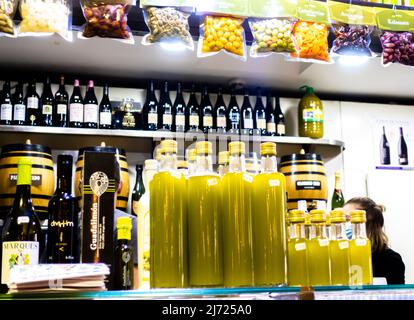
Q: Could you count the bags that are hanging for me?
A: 9